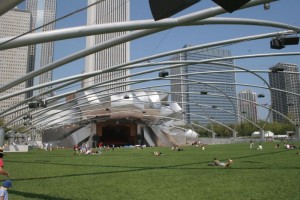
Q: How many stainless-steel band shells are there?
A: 1